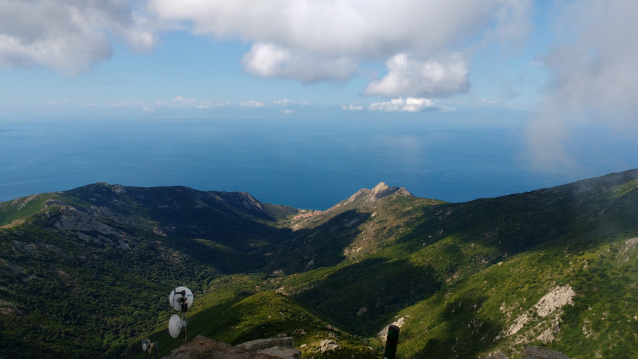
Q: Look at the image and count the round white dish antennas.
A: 2